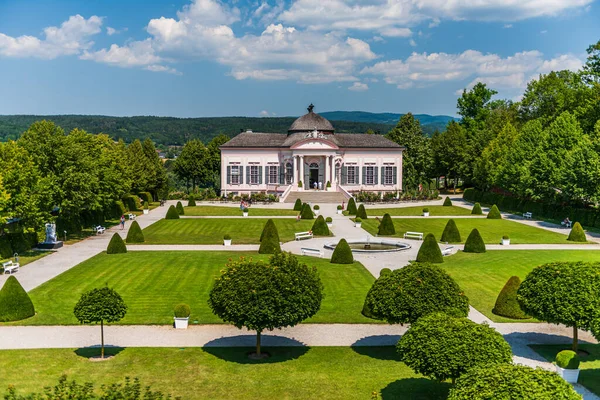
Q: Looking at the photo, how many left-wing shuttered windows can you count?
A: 3